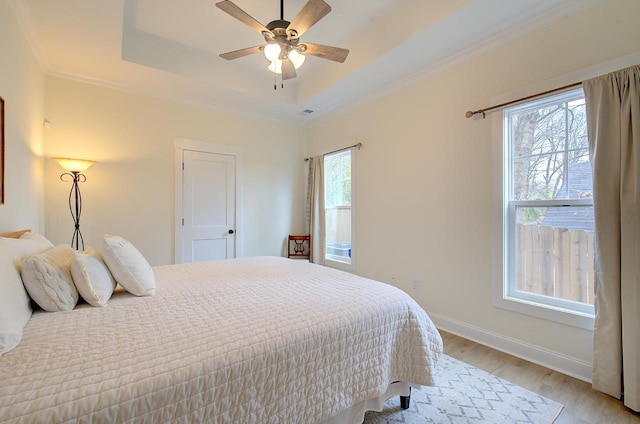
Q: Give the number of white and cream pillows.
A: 5